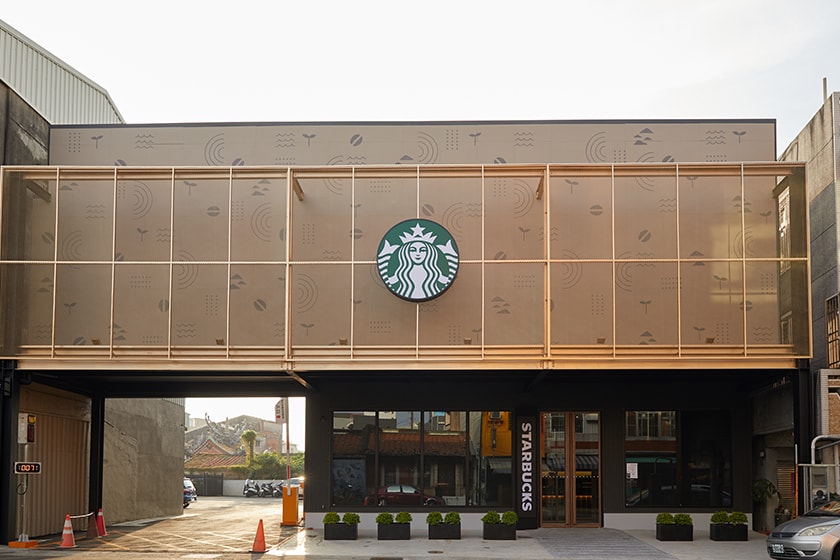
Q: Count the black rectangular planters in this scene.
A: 6